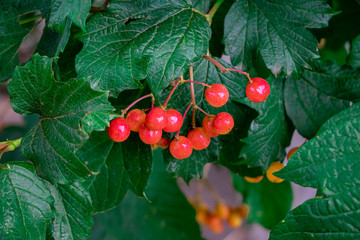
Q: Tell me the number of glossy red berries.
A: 12